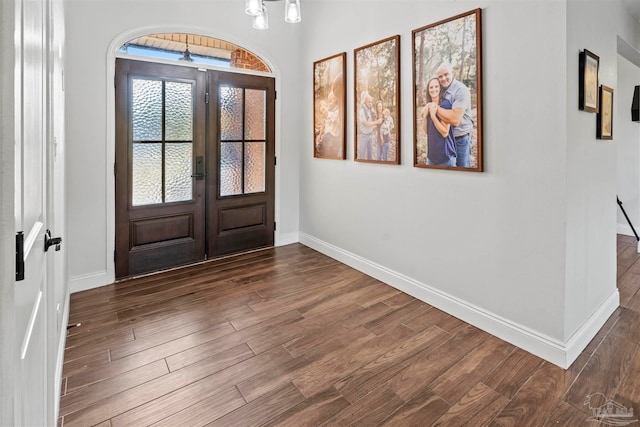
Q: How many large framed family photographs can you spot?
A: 3